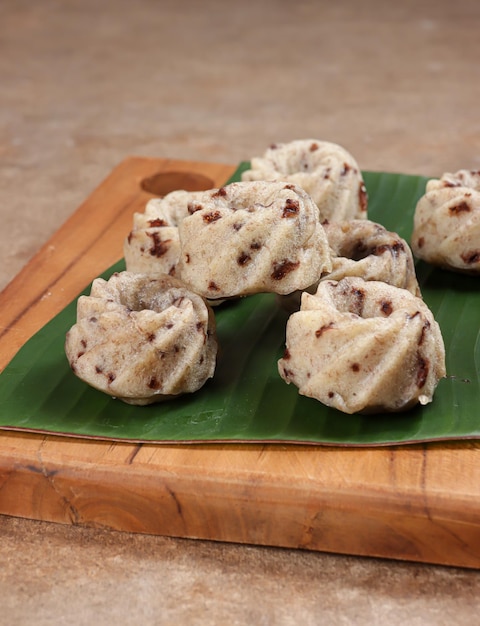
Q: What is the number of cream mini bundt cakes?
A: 7